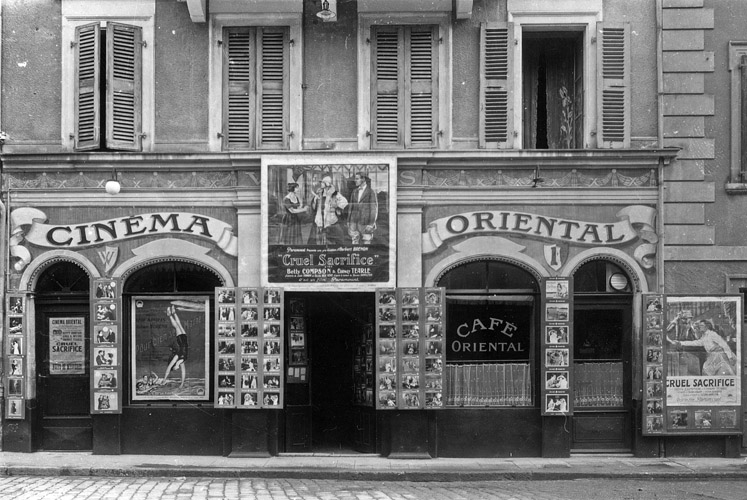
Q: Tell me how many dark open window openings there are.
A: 1